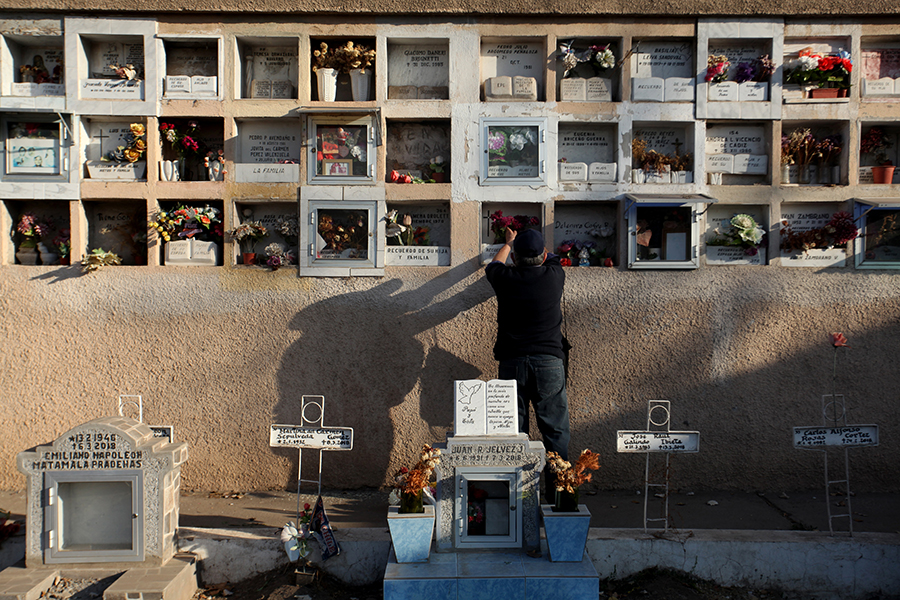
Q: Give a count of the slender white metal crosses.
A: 4